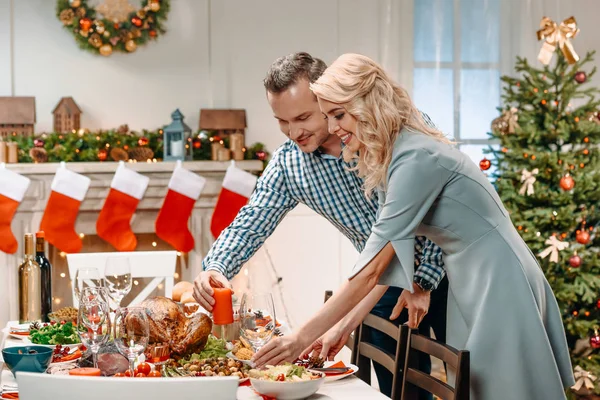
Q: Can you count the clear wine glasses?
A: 5